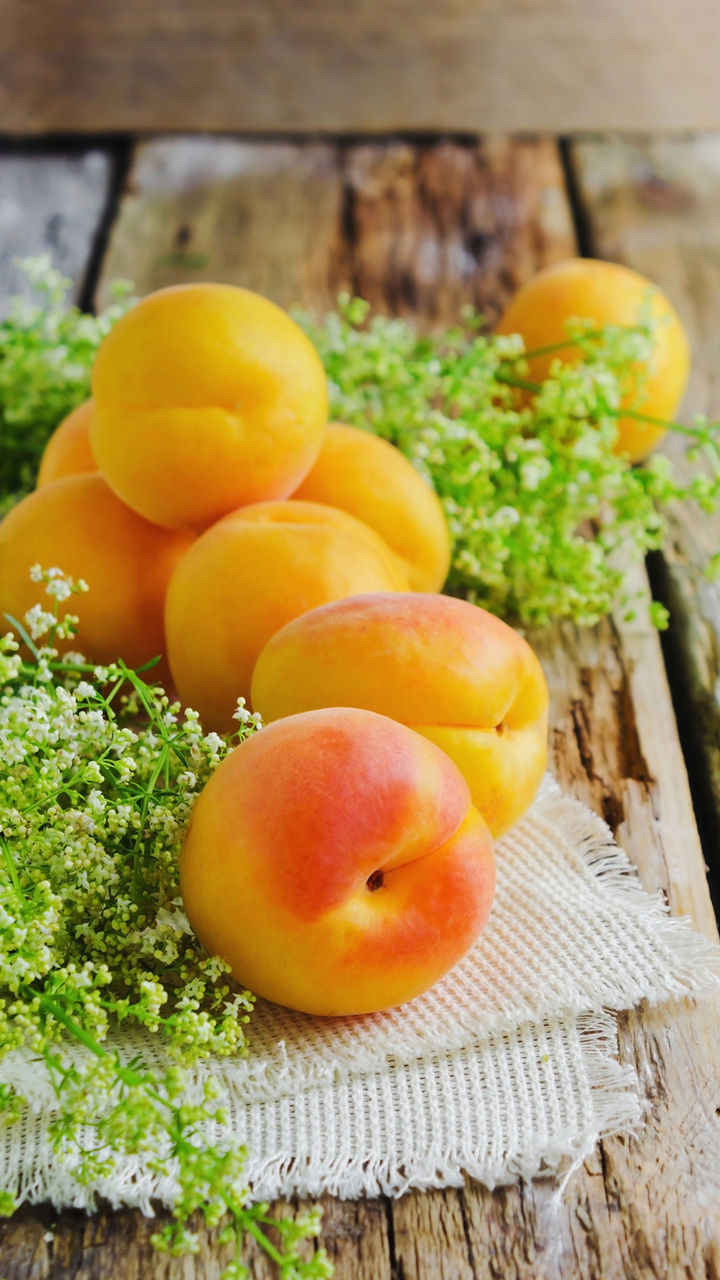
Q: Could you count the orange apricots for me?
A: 8